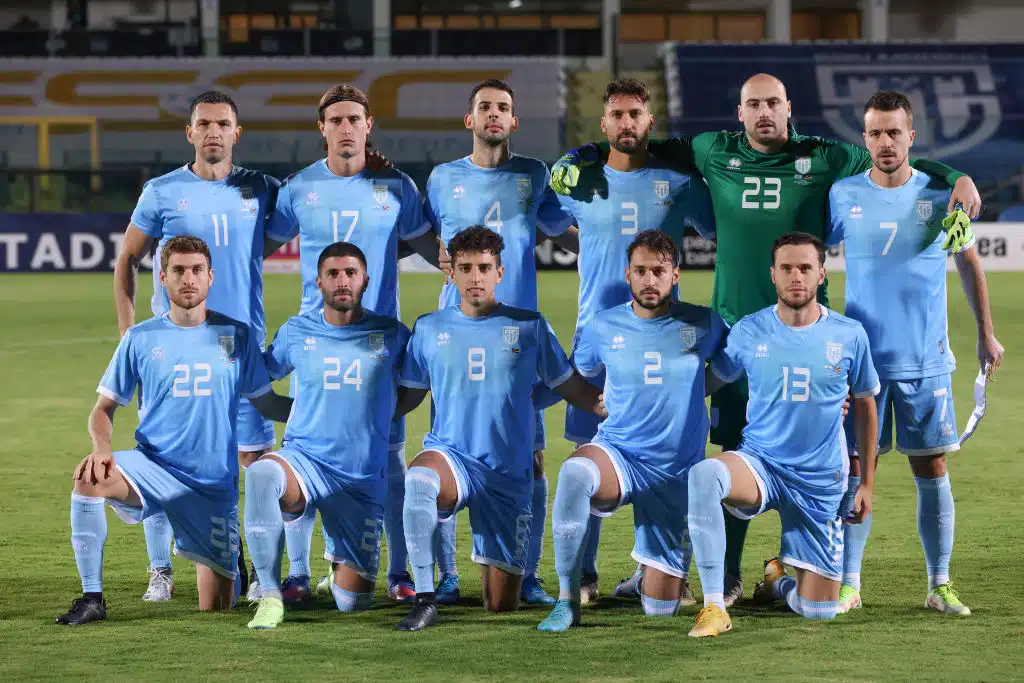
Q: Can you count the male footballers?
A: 11